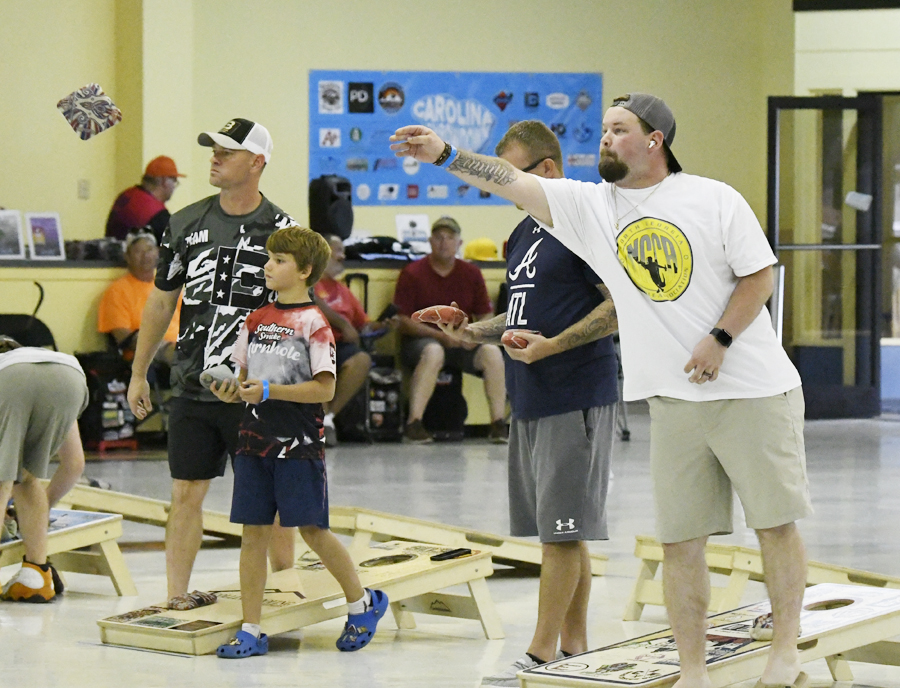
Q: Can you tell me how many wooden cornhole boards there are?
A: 6